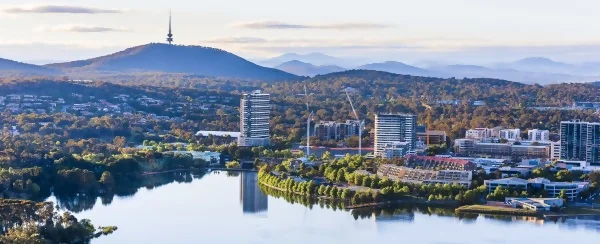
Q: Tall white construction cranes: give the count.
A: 2